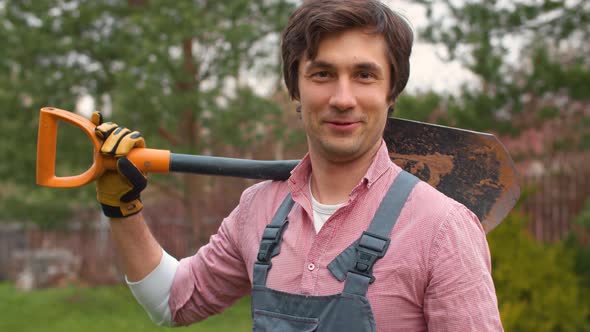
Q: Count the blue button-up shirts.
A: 0